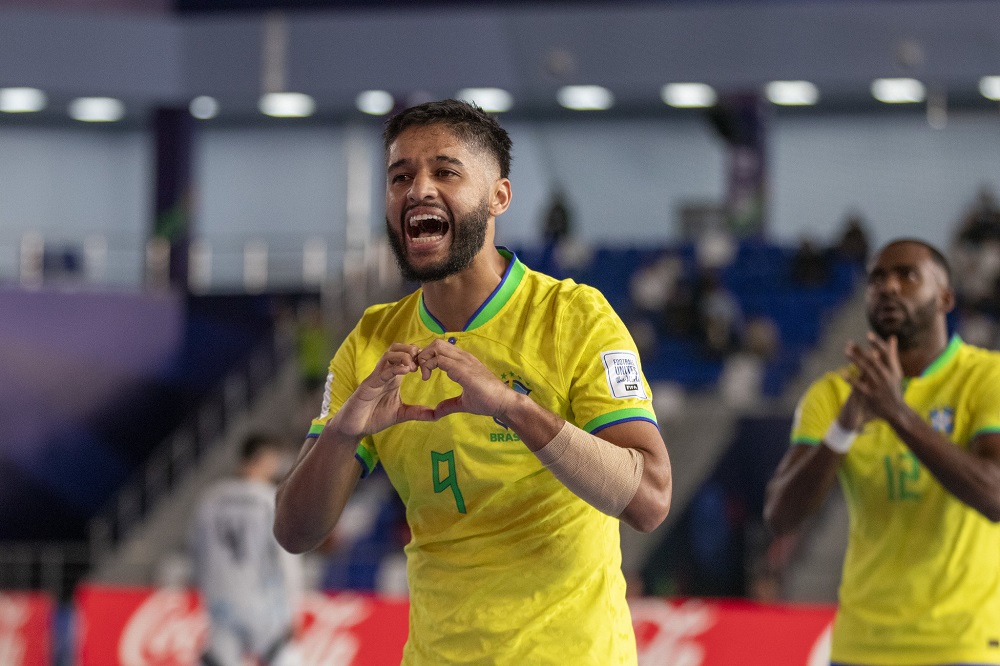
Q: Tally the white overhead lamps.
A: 11